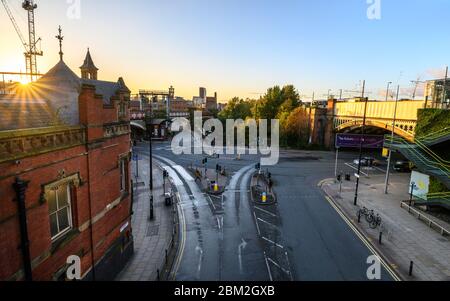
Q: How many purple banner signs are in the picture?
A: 1